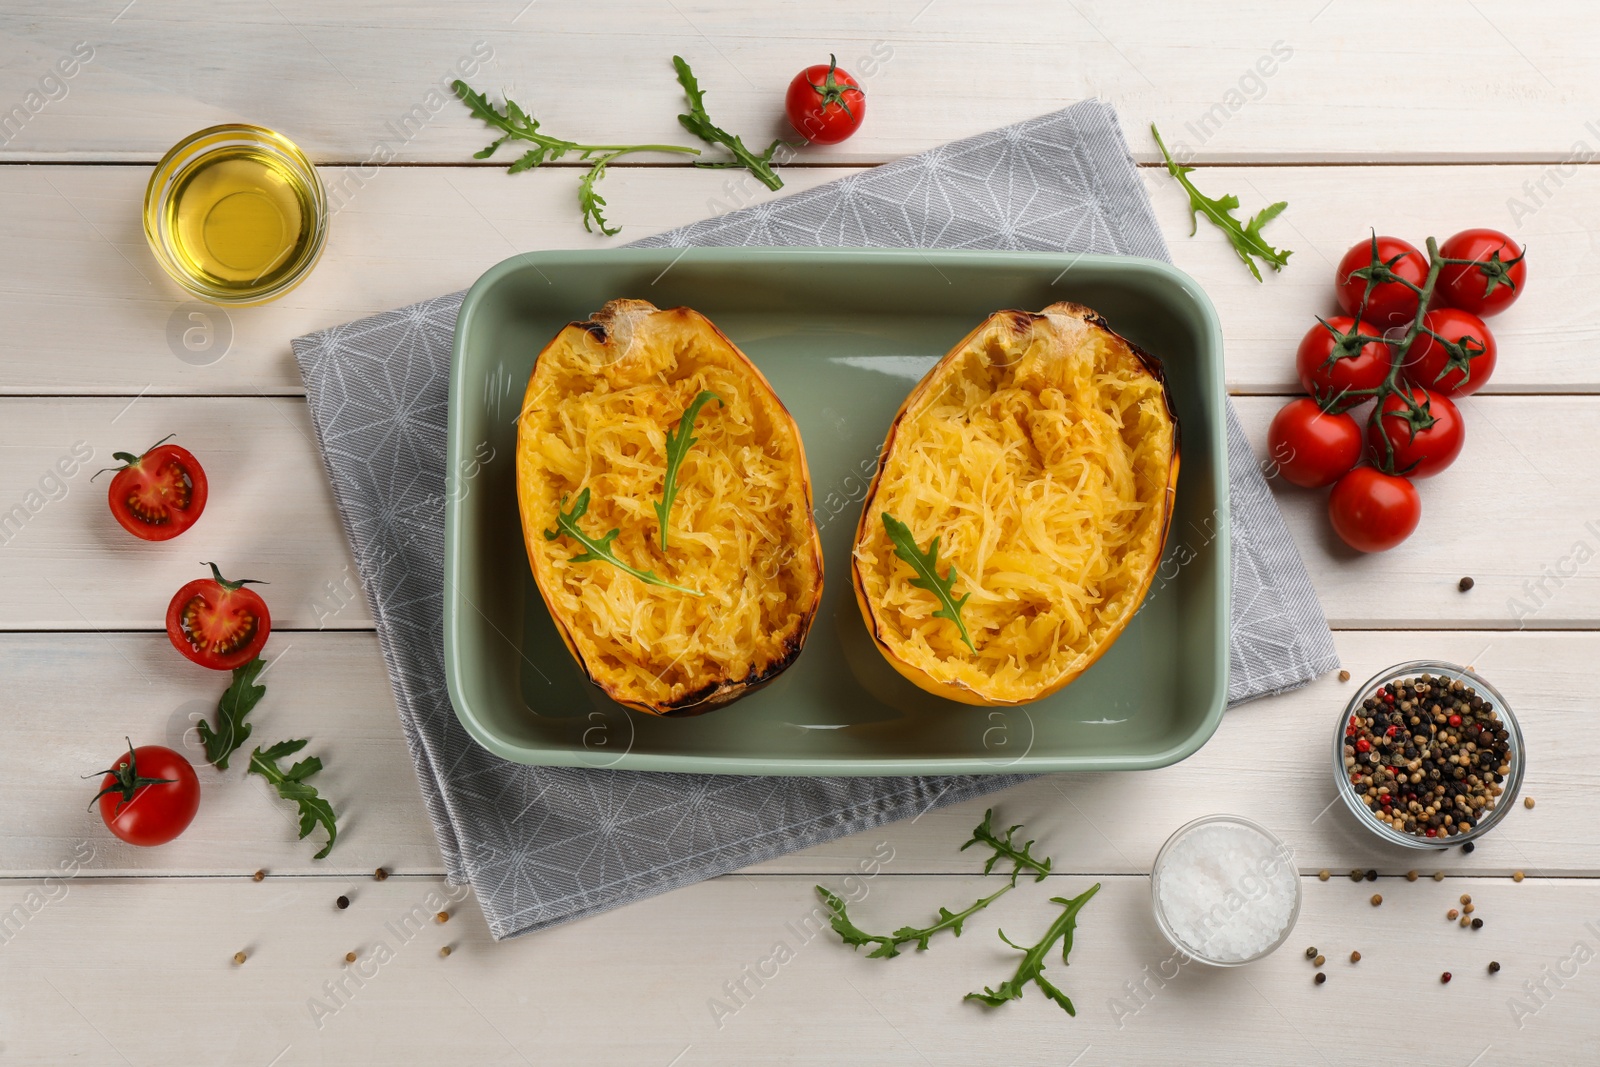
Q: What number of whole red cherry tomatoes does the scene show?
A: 9